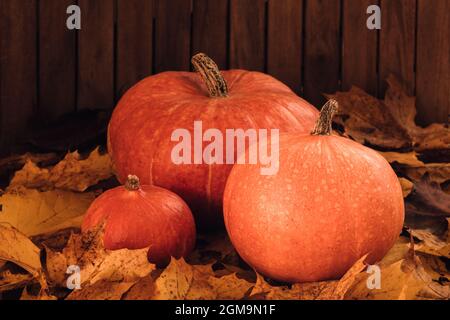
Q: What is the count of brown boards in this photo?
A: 12